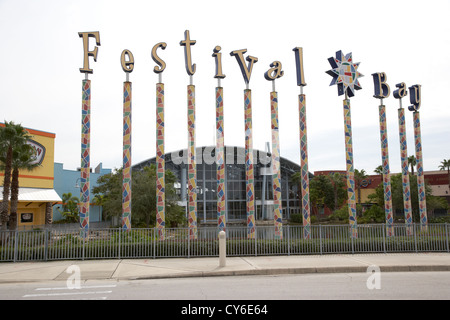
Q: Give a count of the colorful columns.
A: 12